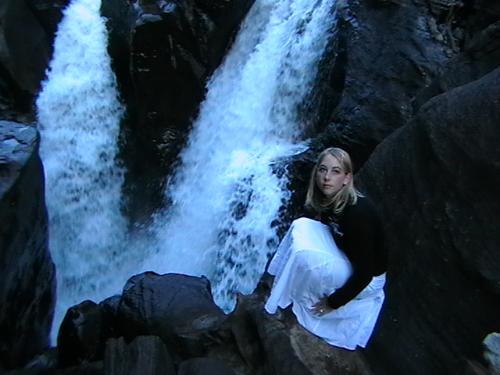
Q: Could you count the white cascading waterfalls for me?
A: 2